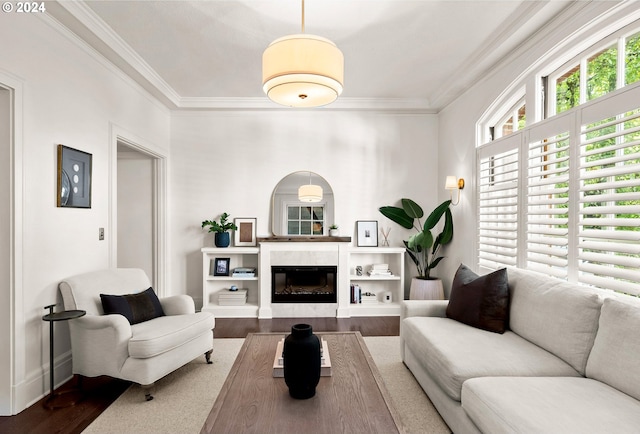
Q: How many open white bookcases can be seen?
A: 2